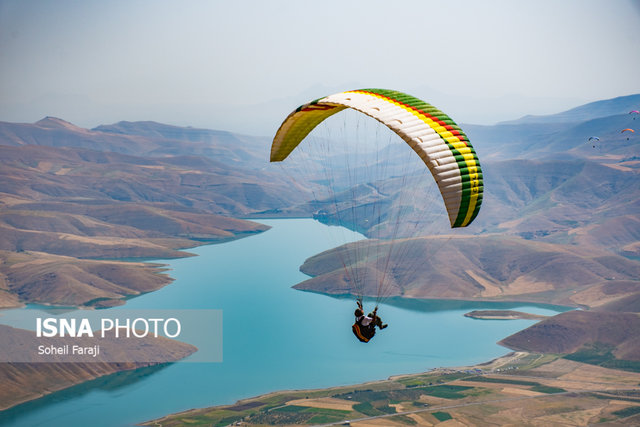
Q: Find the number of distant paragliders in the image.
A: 3